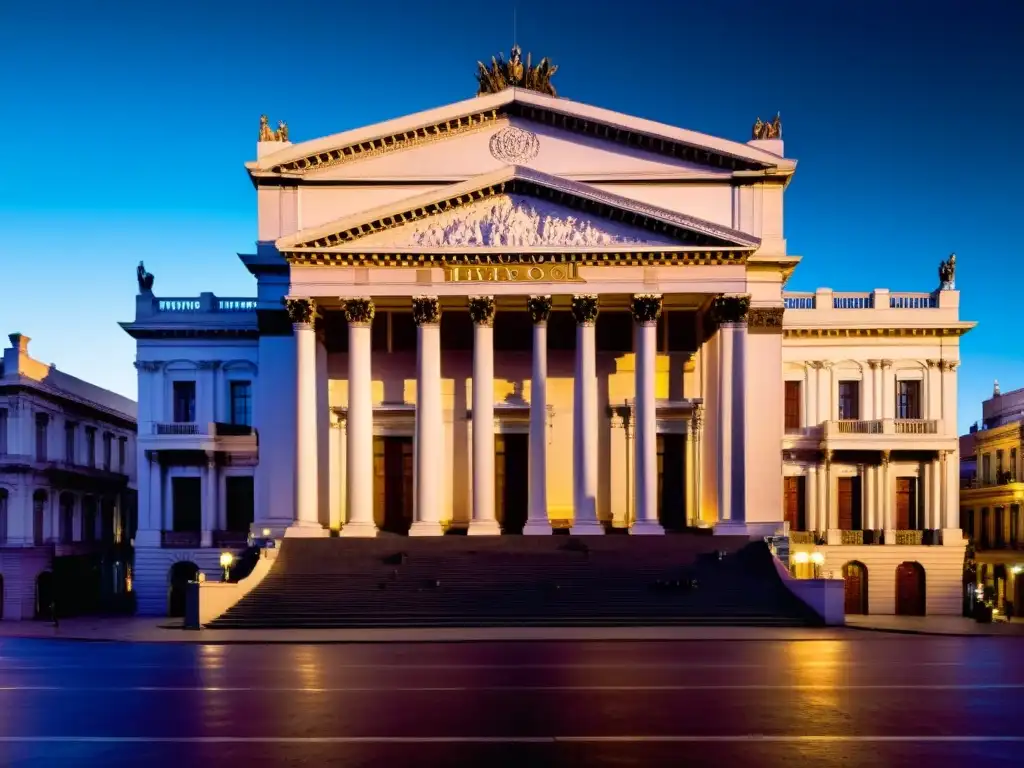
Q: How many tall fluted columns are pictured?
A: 8